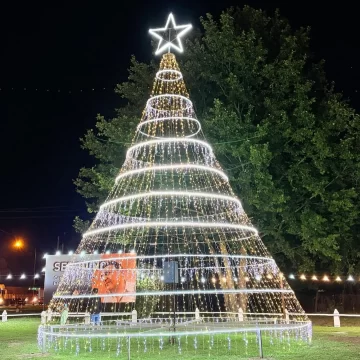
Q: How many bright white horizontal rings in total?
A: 10